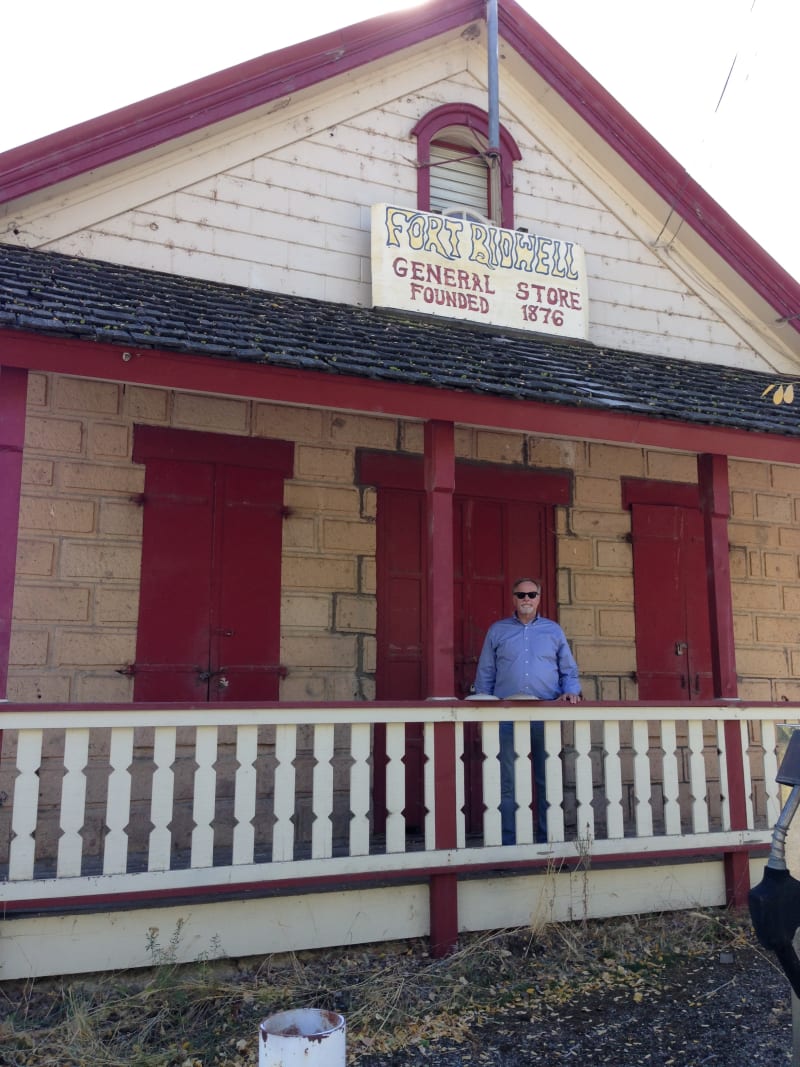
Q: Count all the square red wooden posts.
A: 3